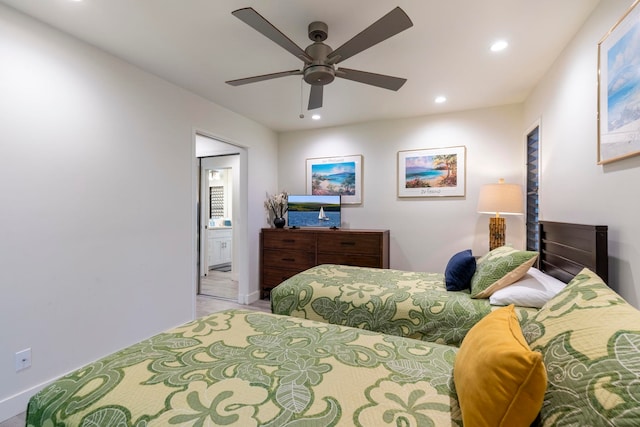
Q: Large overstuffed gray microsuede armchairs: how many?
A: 0